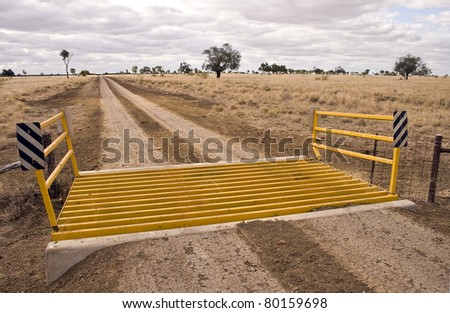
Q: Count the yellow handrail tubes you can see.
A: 6